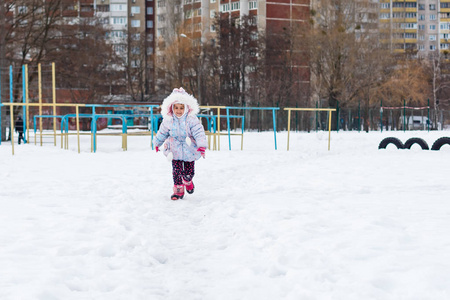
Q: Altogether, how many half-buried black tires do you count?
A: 3